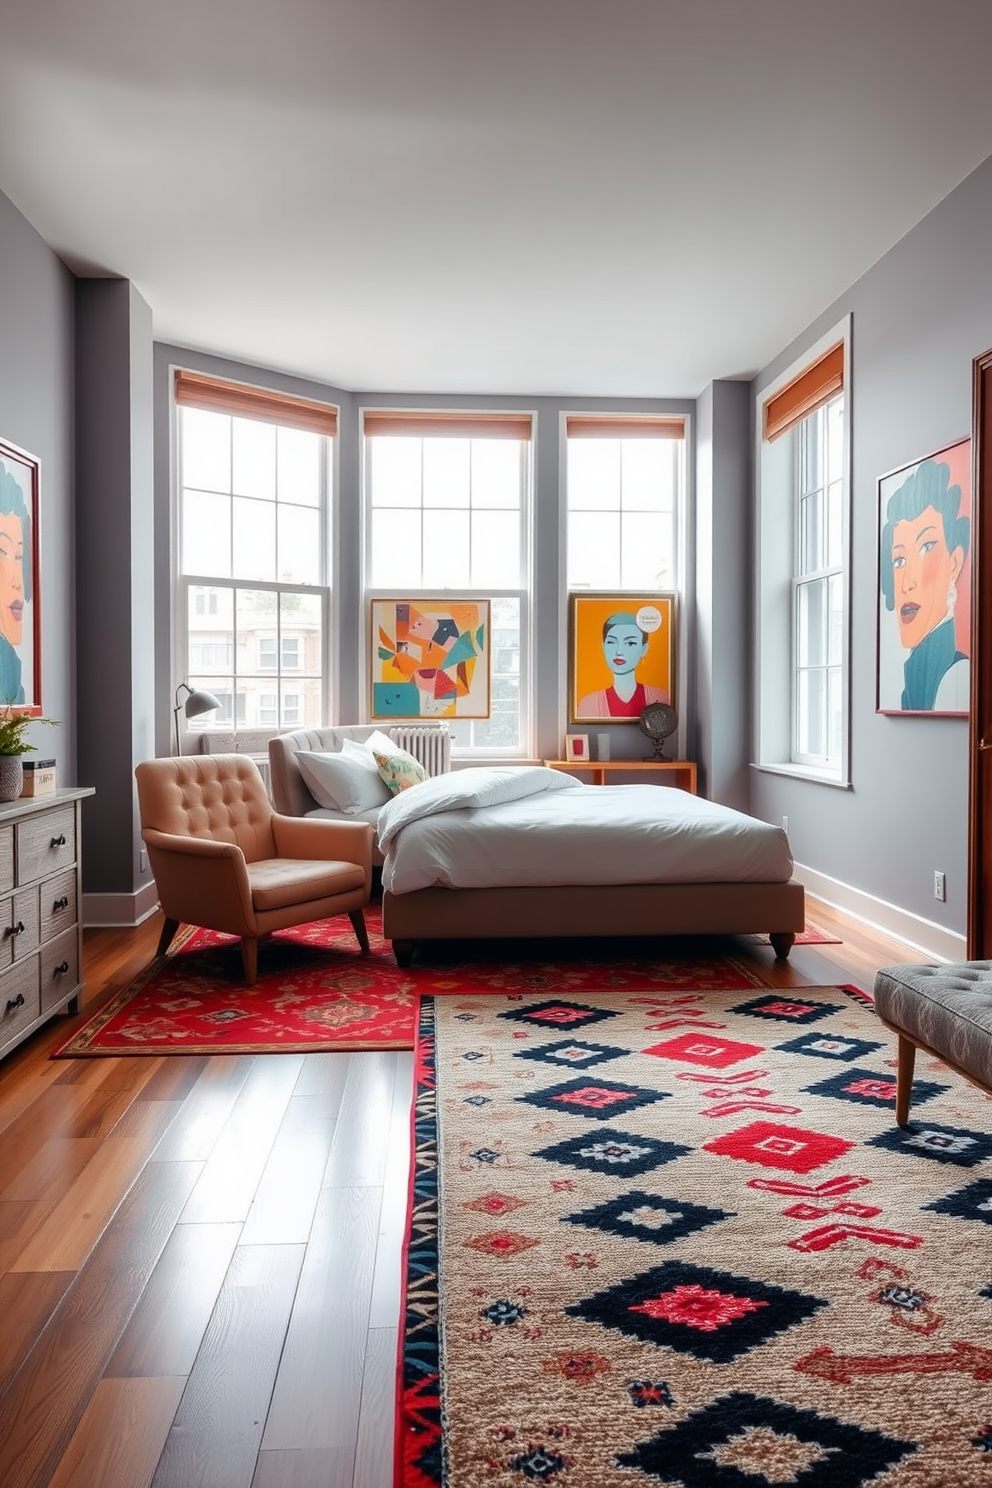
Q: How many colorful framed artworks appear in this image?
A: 4